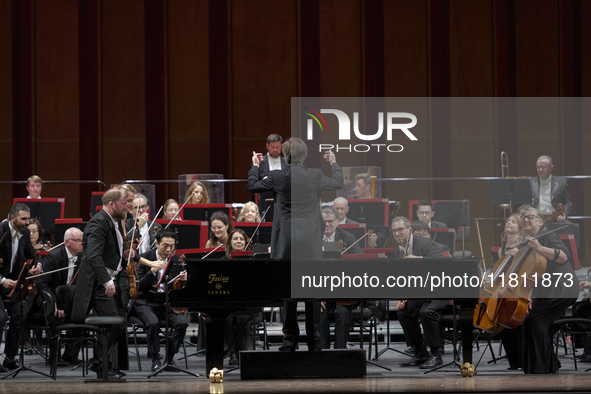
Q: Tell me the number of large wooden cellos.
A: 2